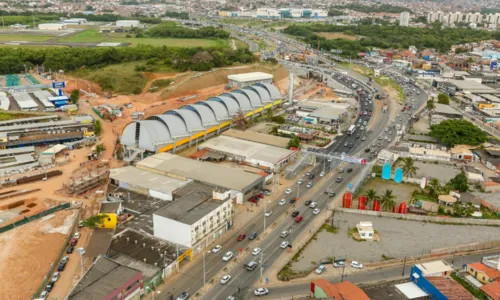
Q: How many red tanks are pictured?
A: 5